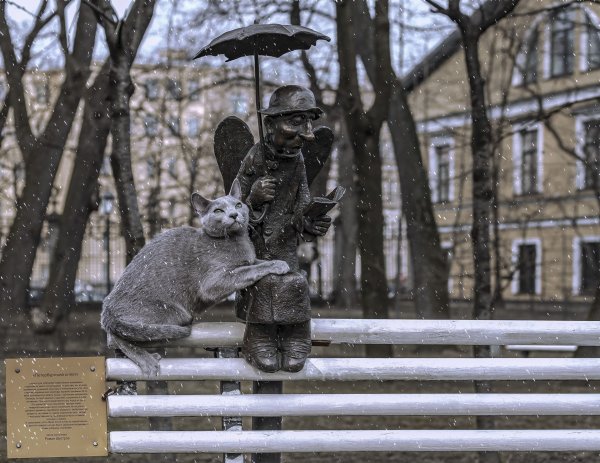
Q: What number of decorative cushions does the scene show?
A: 0